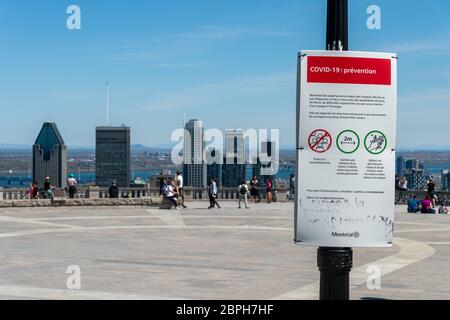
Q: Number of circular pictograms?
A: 3